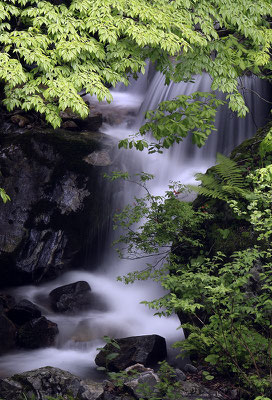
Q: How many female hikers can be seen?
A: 0